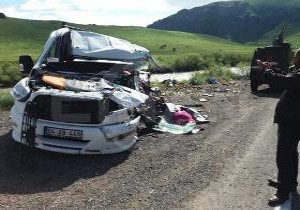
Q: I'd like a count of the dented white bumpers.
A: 1